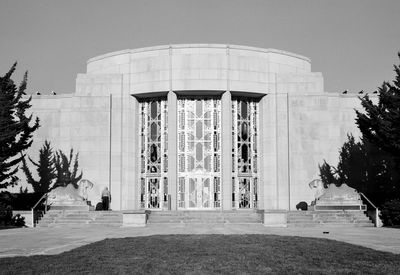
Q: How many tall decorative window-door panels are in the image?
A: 3